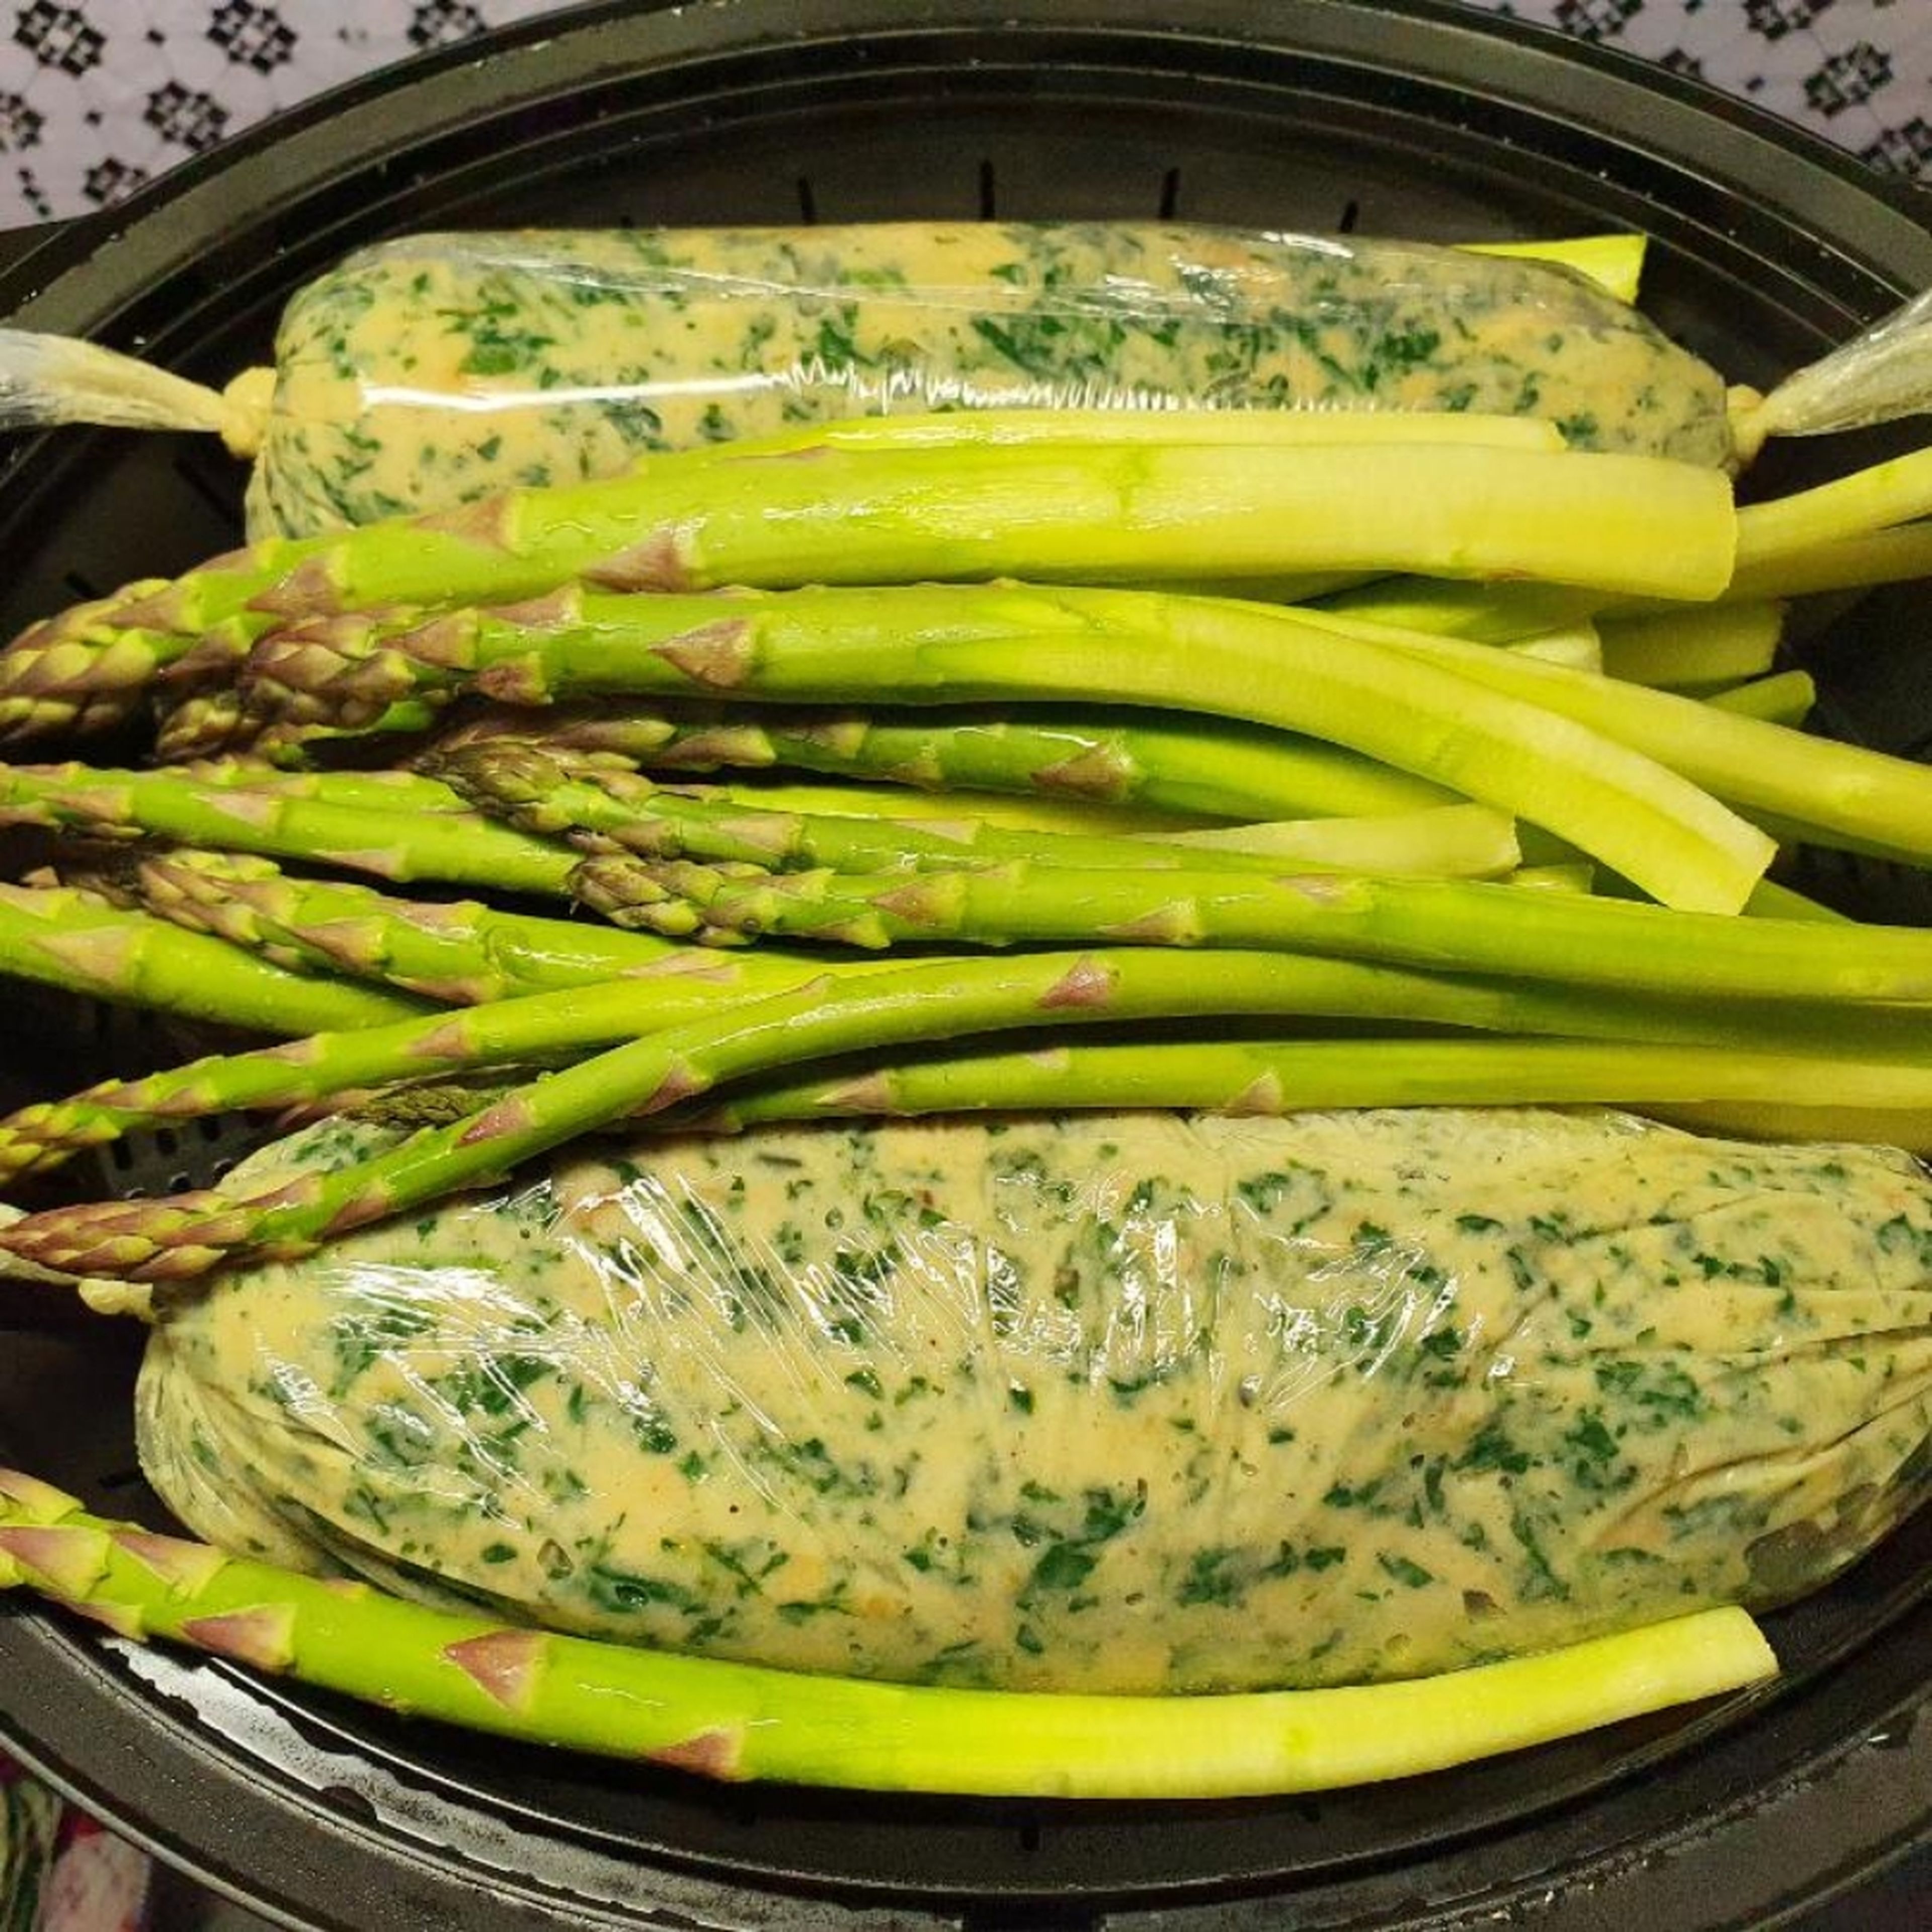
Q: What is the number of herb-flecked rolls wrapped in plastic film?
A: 2